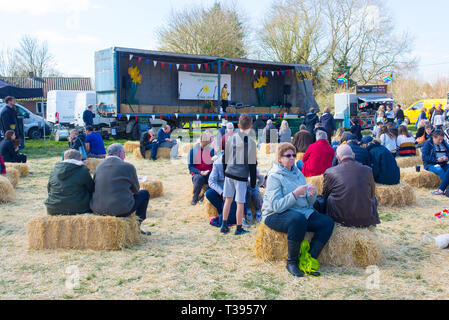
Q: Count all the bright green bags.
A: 1